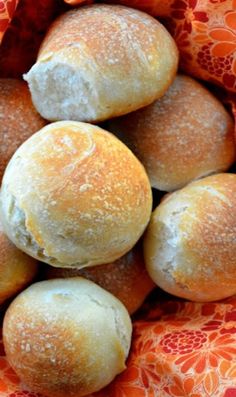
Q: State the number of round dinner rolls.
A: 8